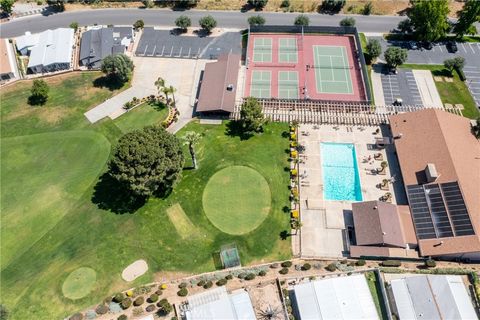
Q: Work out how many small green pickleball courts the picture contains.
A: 4